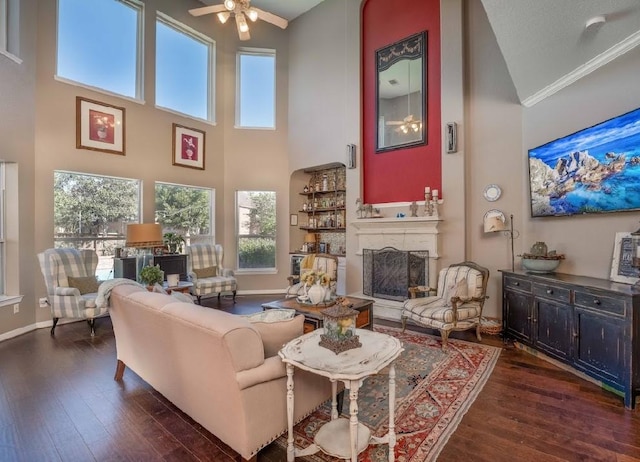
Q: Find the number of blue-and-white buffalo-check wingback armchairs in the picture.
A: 2